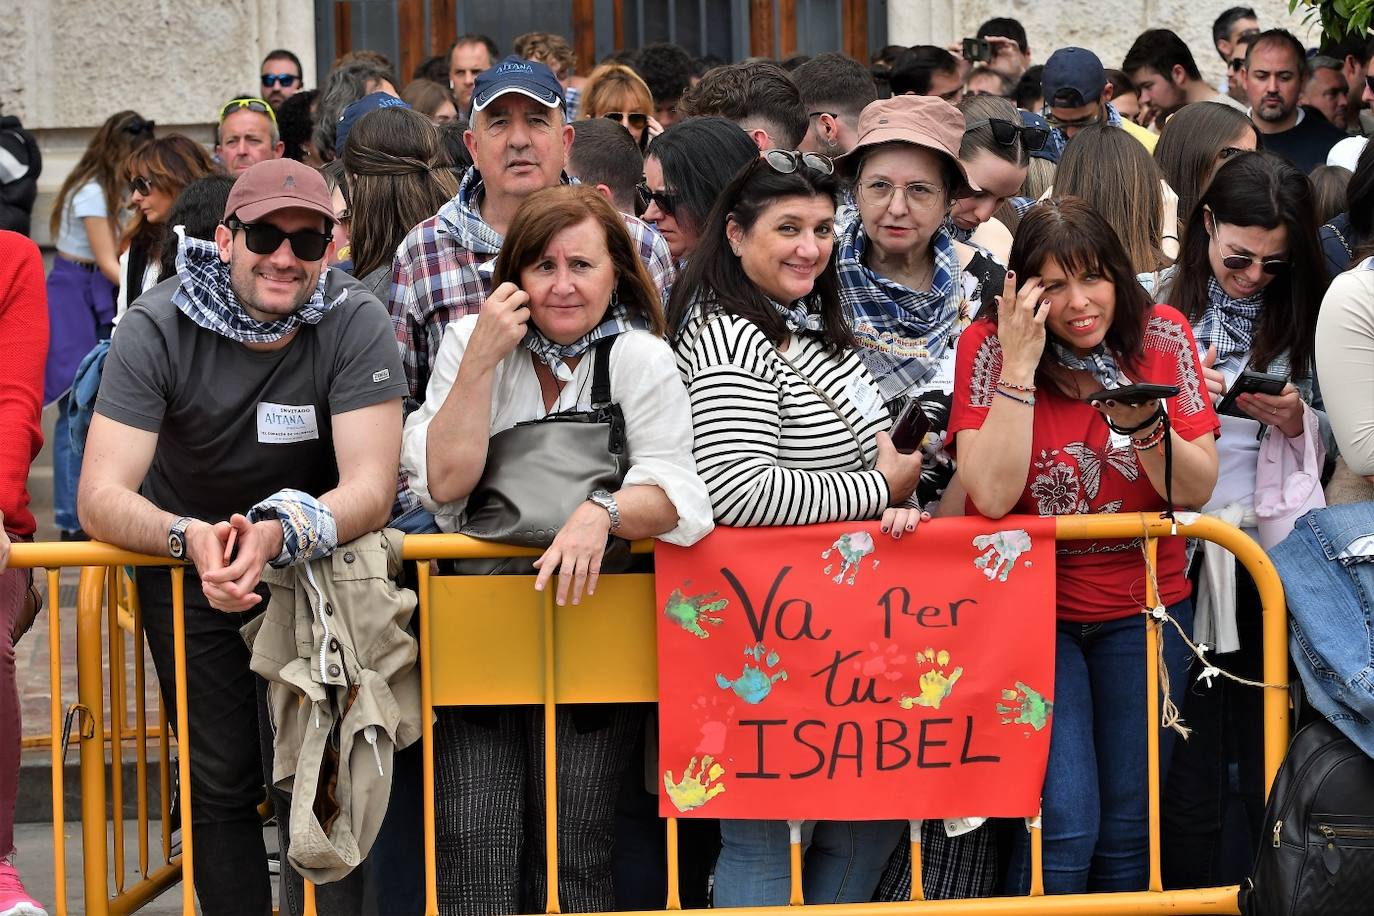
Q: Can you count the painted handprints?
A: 9